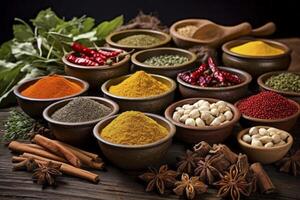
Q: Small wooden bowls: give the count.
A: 14